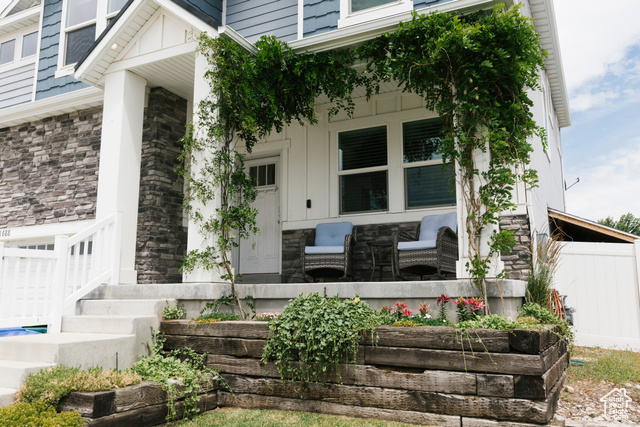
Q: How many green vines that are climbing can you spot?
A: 2